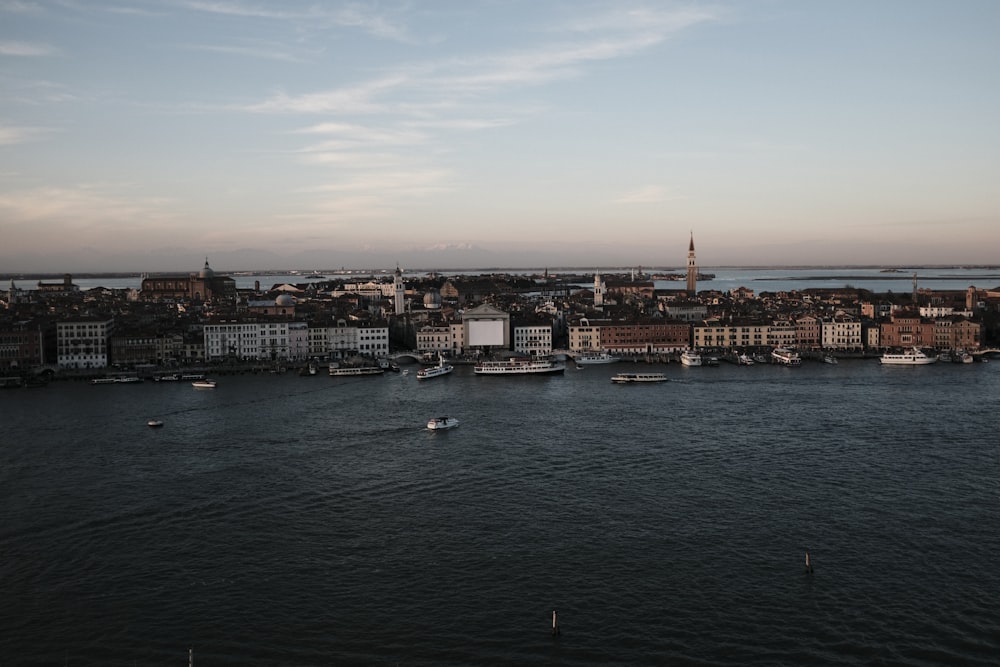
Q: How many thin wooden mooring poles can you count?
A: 3